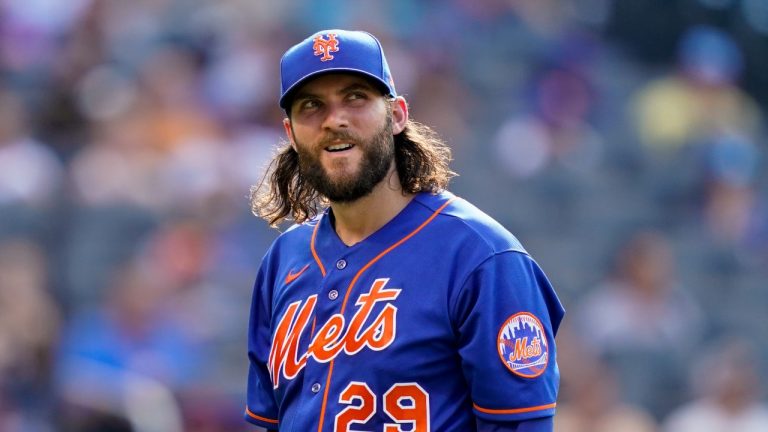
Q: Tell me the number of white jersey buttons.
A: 3